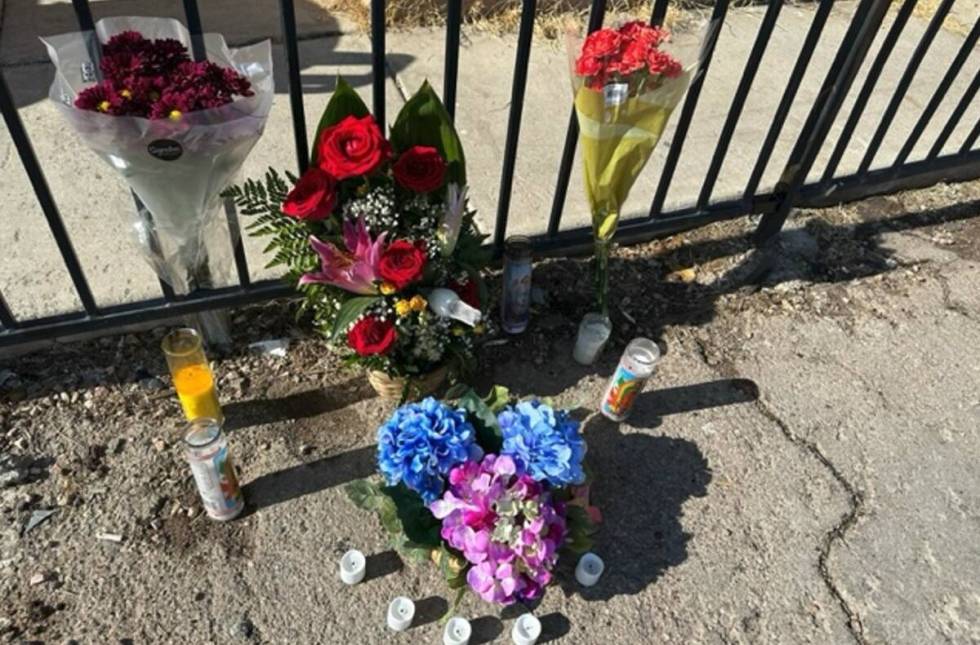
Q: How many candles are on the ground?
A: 10